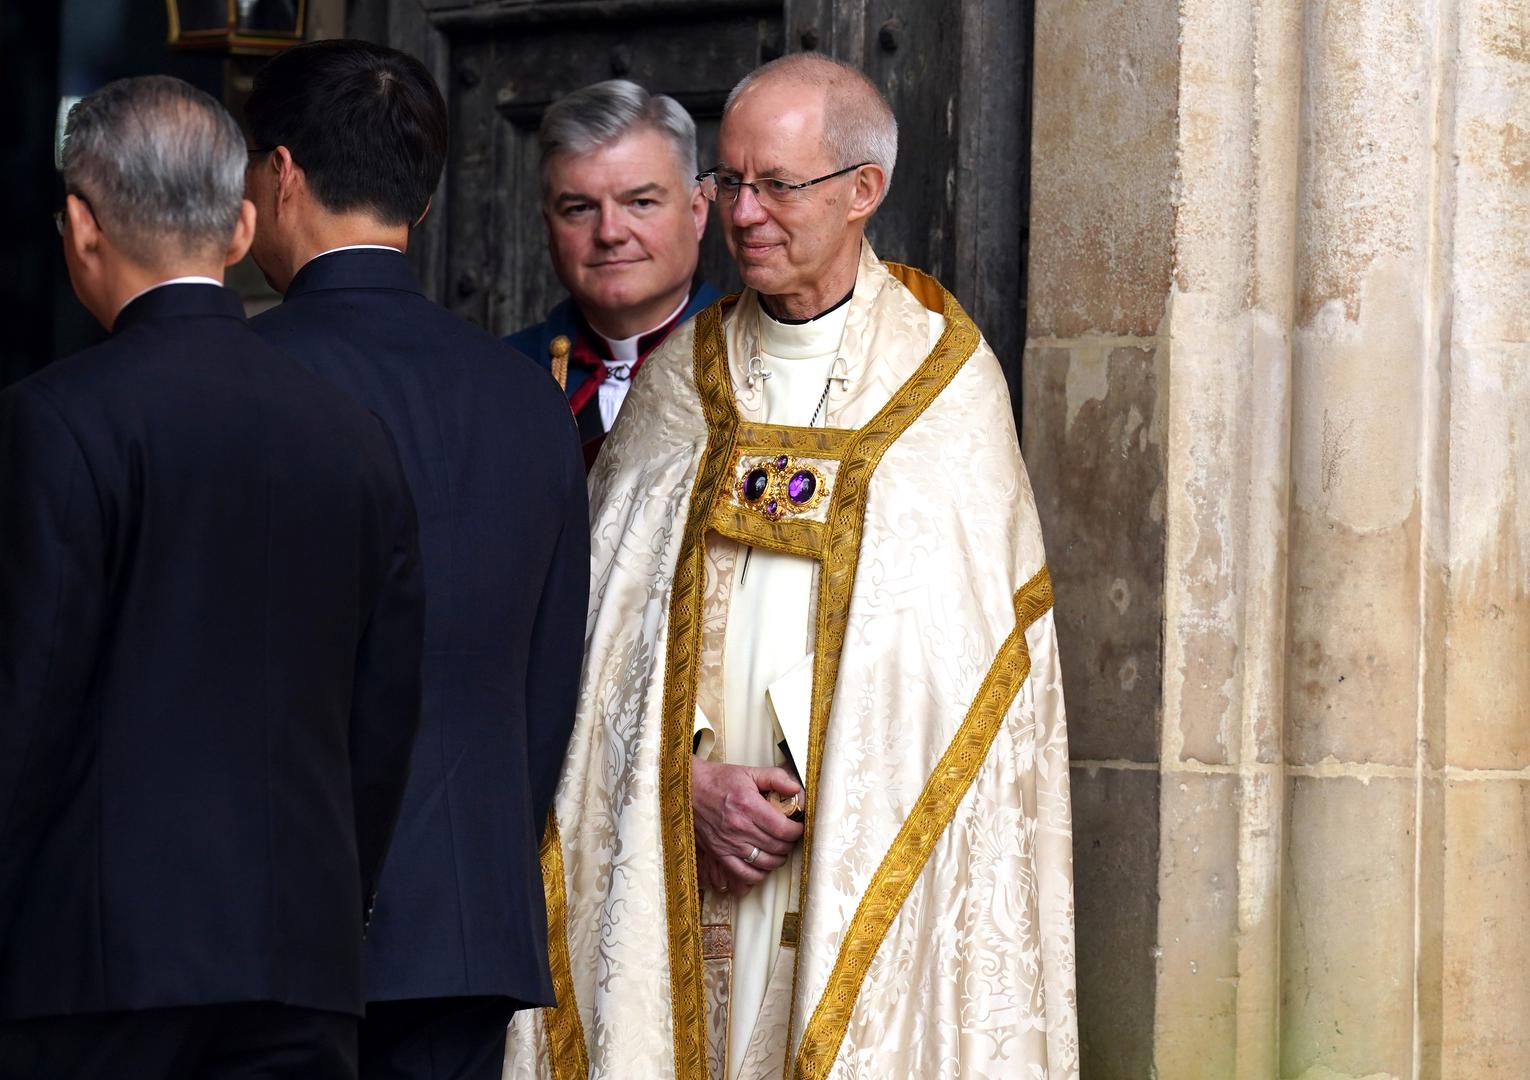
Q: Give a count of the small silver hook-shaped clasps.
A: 2